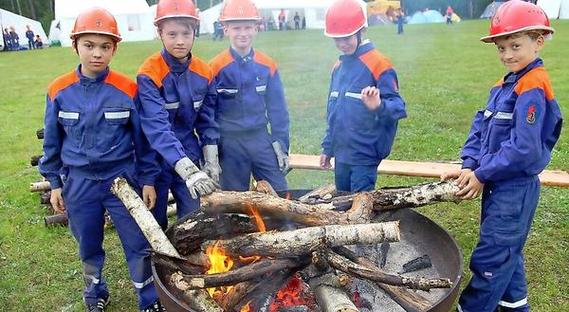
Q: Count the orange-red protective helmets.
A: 5